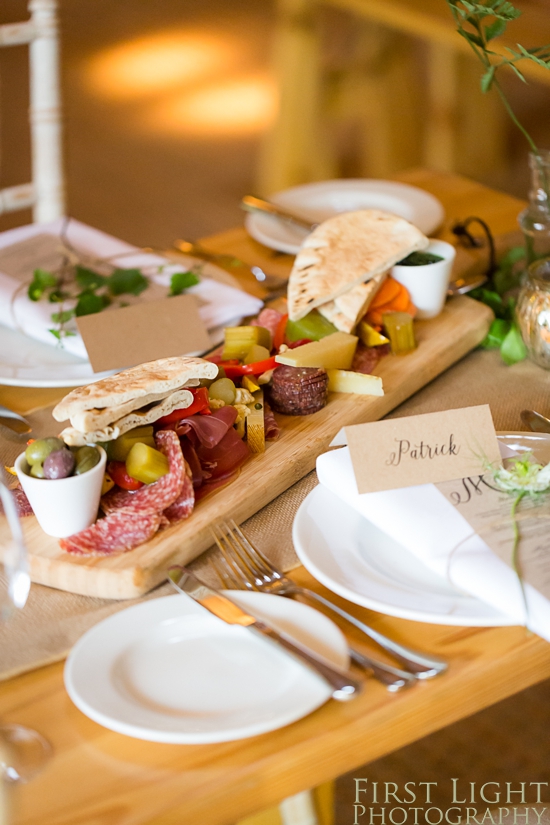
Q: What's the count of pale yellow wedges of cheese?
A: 2